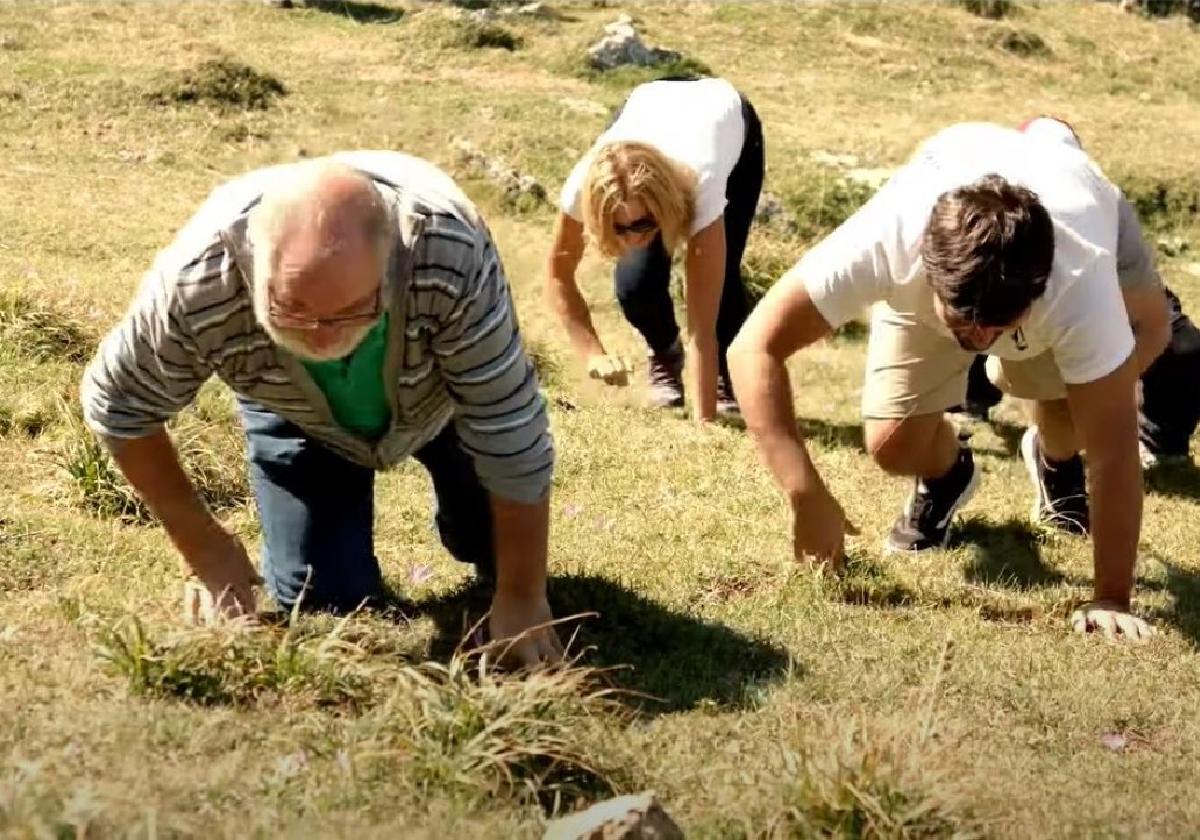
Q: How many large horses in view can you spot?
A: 0